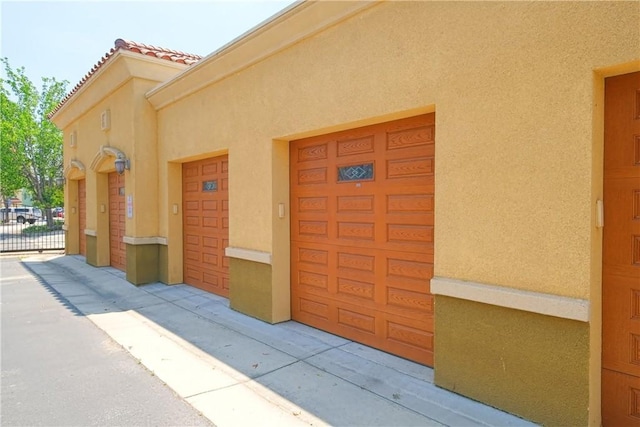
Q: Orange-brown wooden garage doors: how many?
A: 5